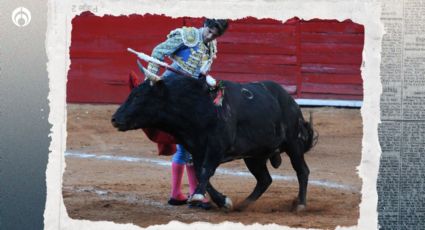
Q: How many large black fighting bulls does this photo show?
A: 1